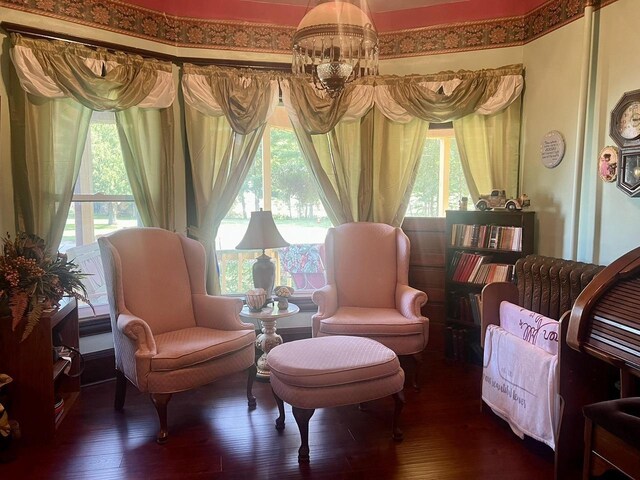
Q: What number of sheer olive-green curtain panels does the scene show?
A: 6